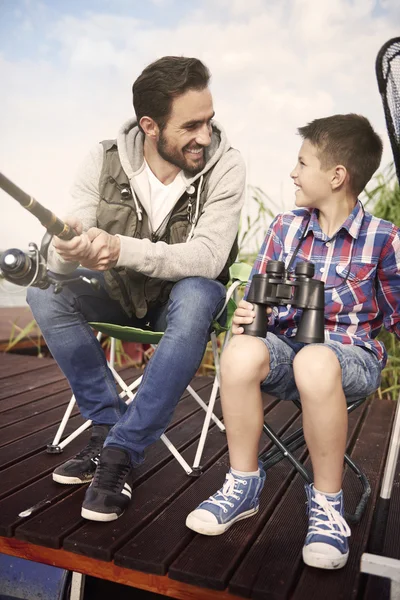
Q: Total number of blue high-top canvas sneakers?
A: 2